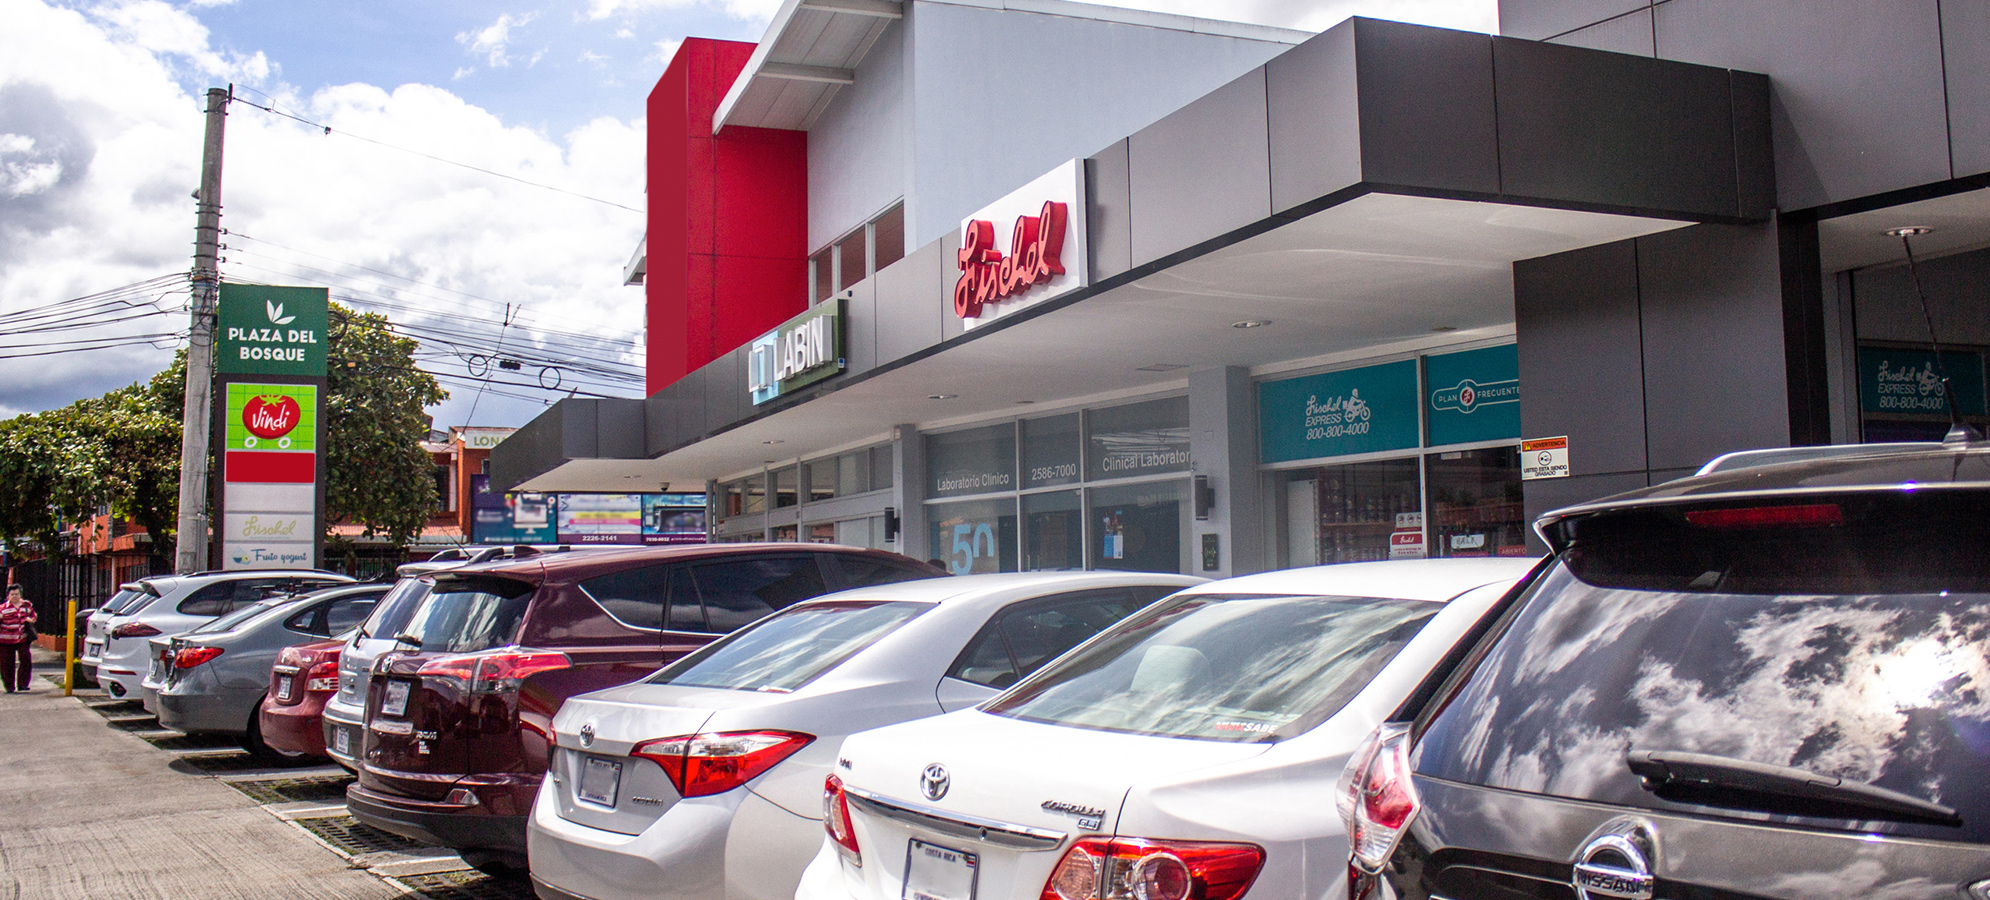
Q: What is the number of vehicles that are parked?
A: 10